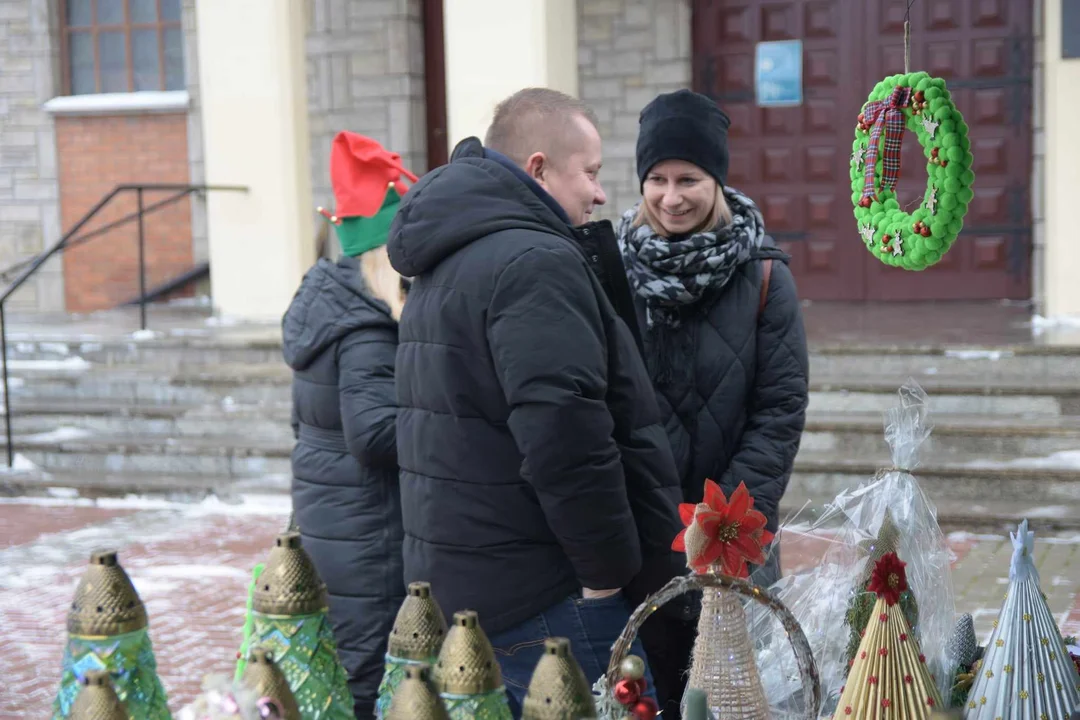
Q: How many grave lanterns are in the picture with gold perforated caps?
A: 8